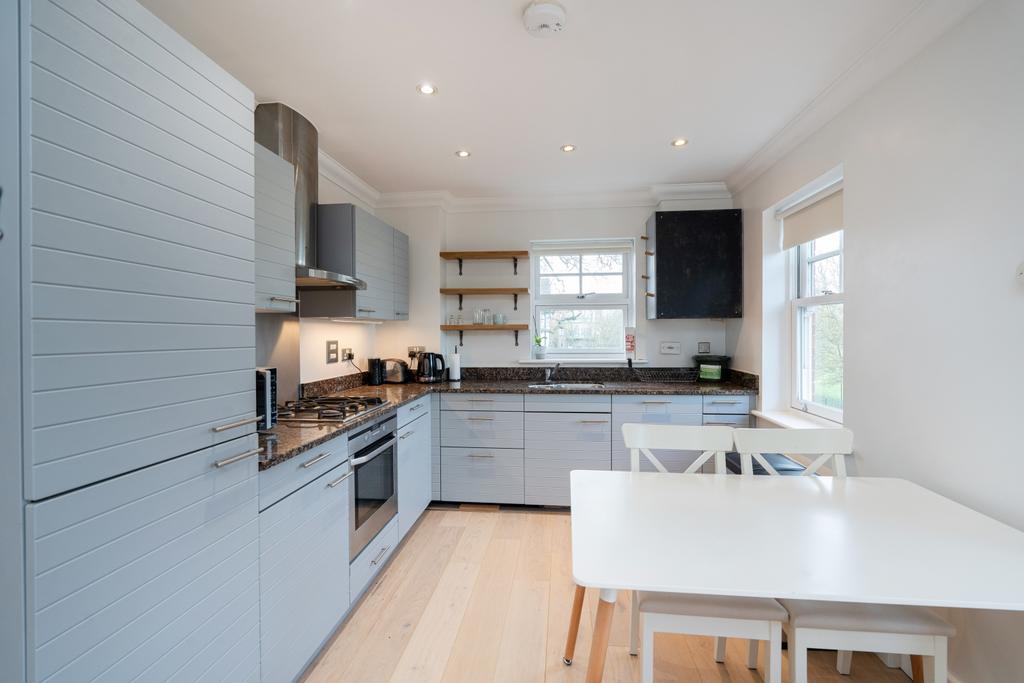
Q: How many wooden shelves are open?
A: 3